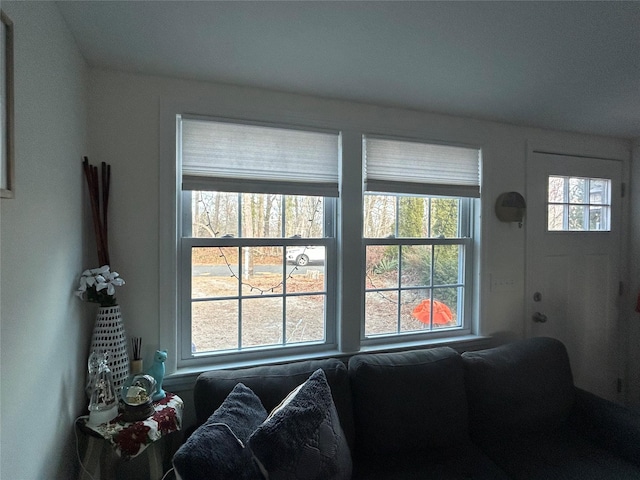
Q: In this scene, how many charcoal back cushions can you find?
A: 3